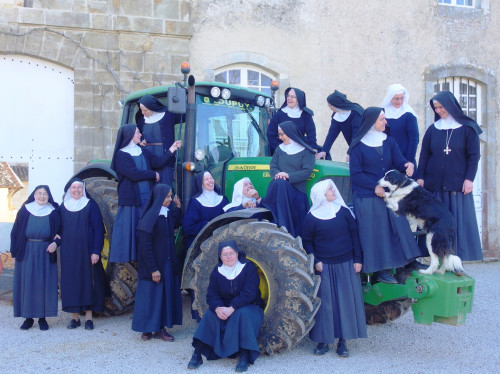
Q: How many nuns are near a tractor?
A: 15